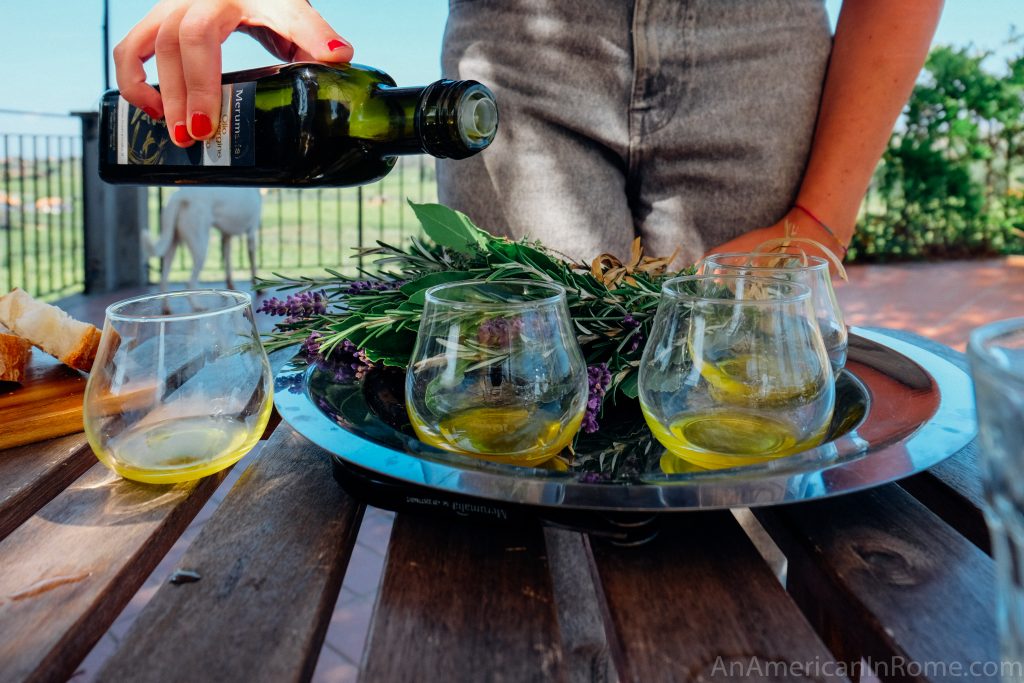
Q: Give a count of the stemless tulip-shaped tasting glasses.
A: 4